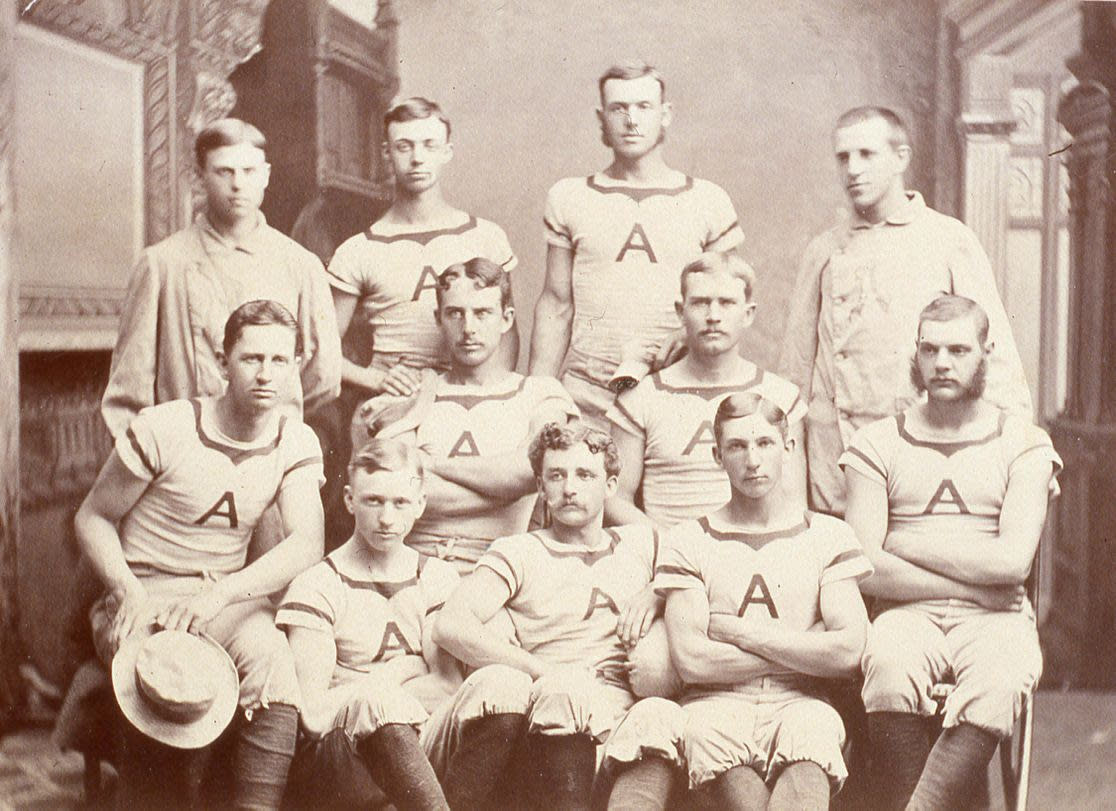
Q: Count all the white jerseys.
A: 9